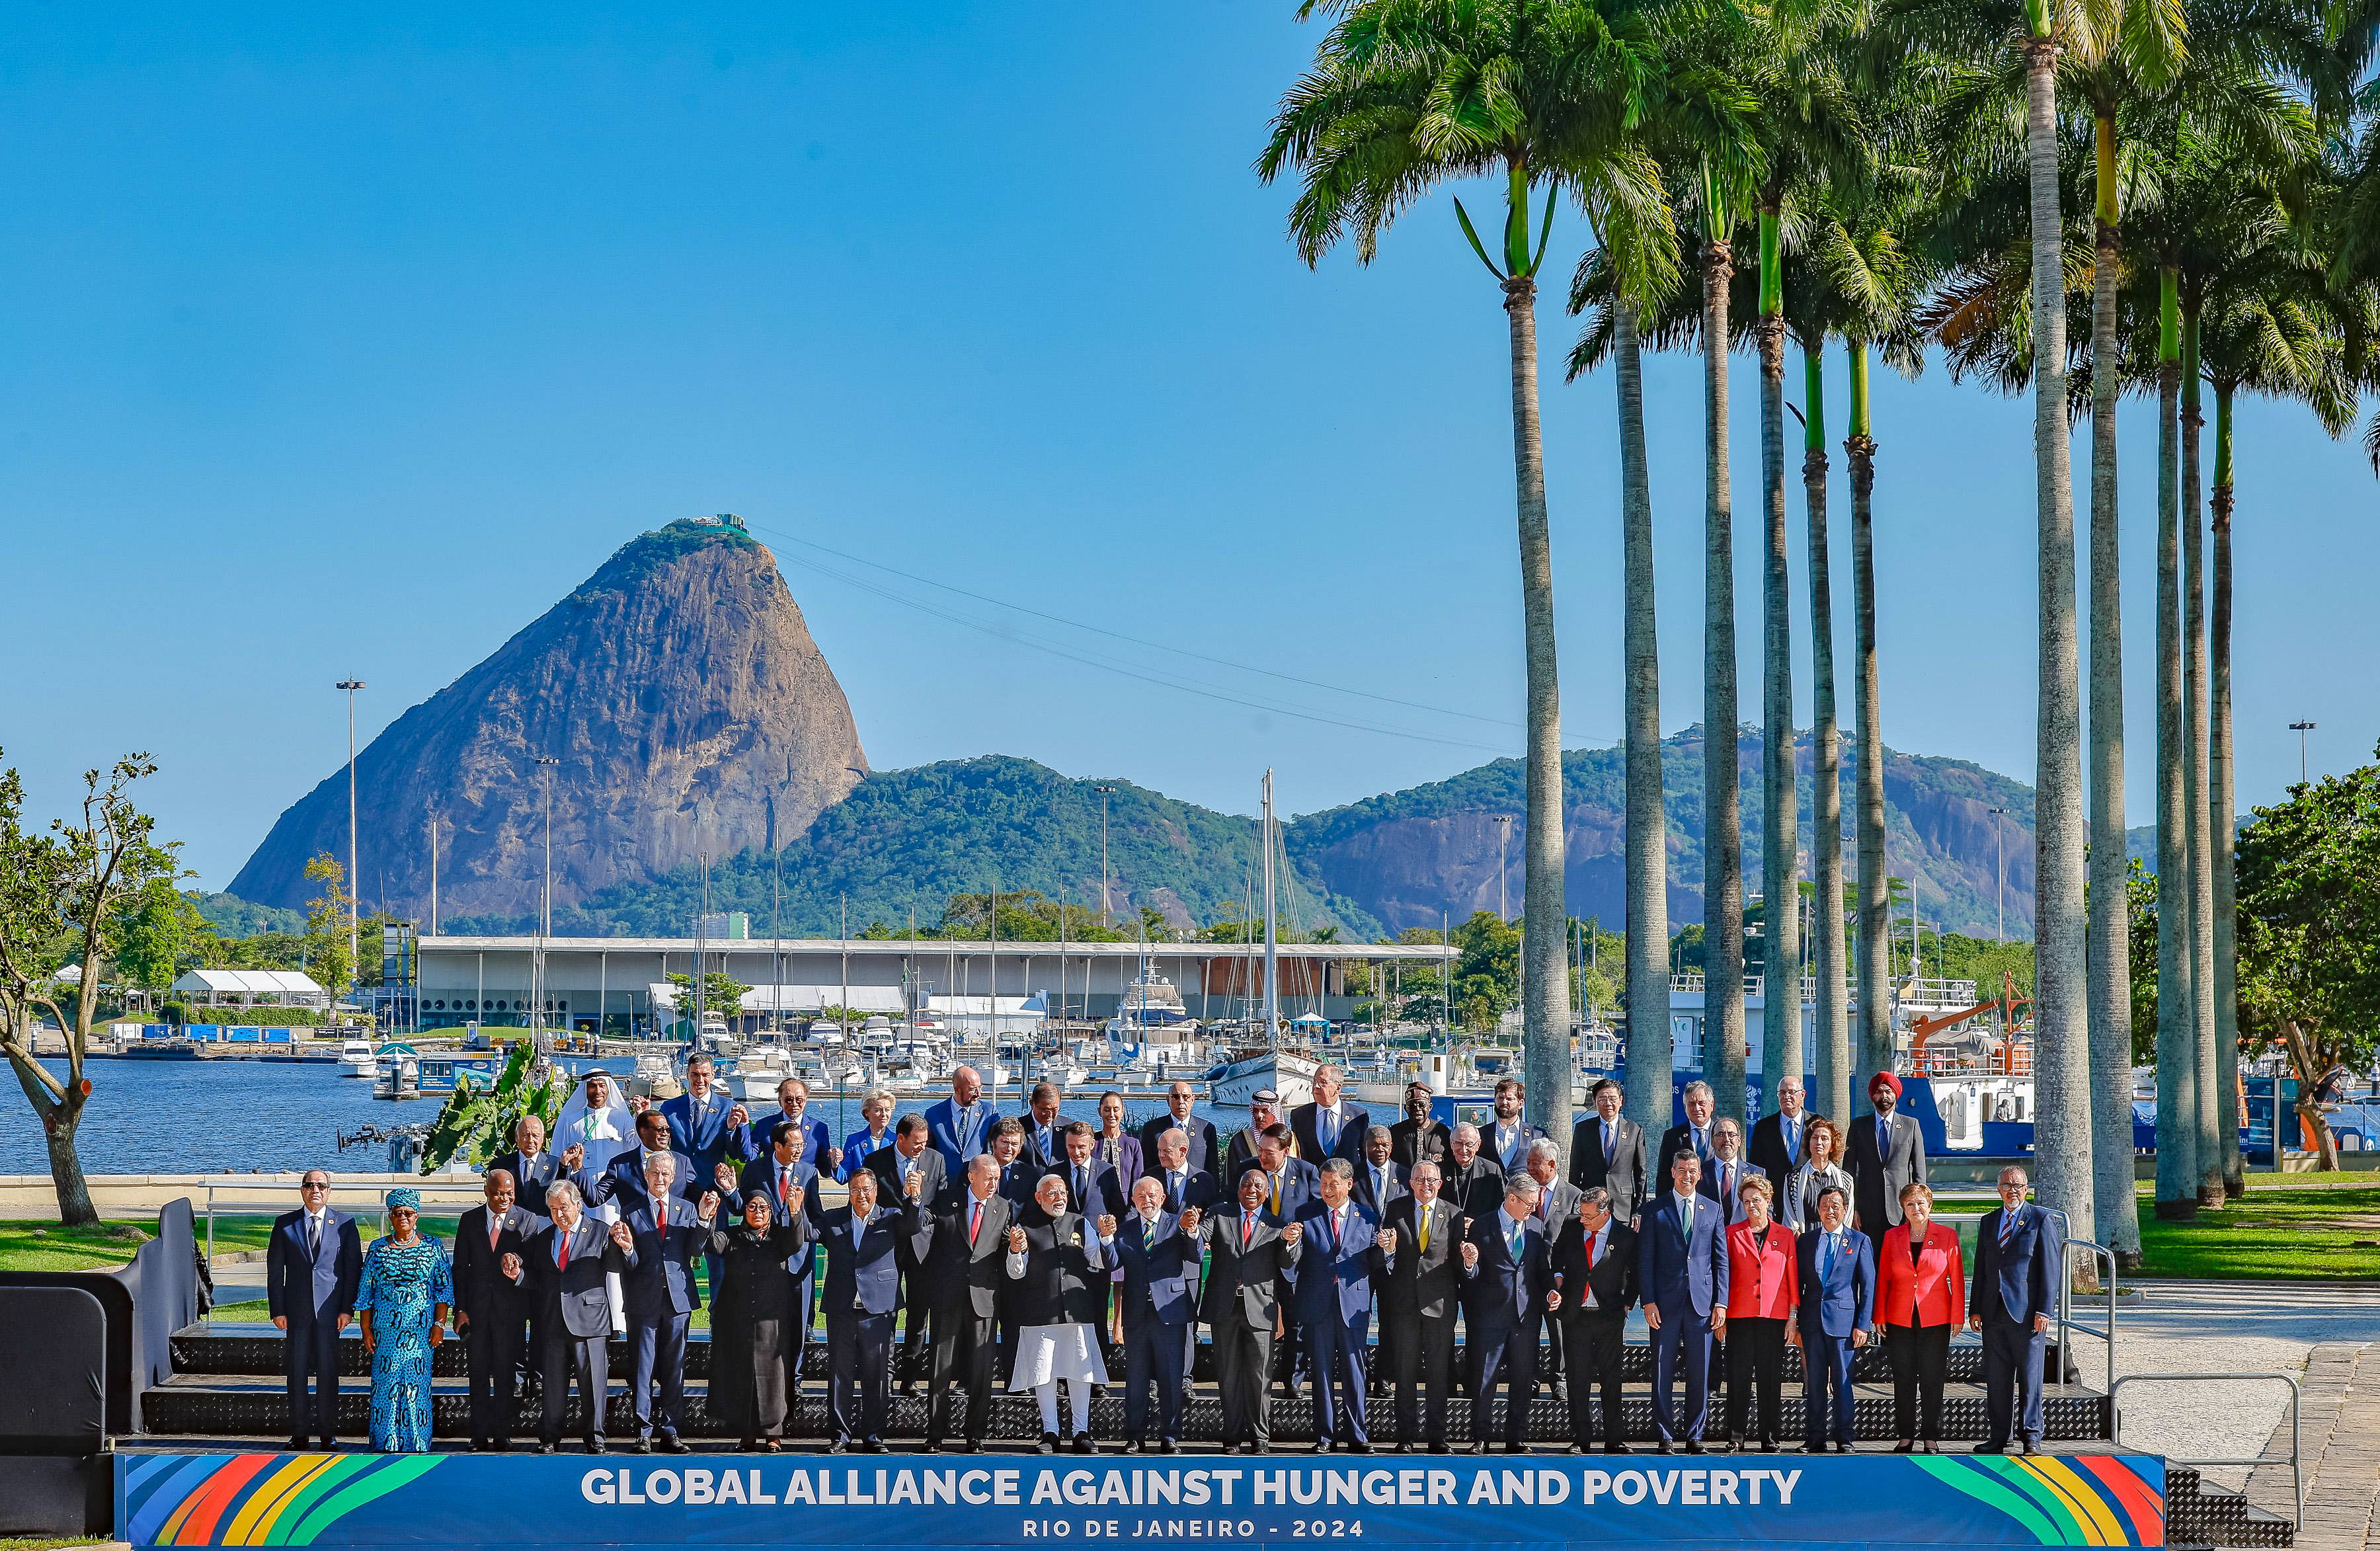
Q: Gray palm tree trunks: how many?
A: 11